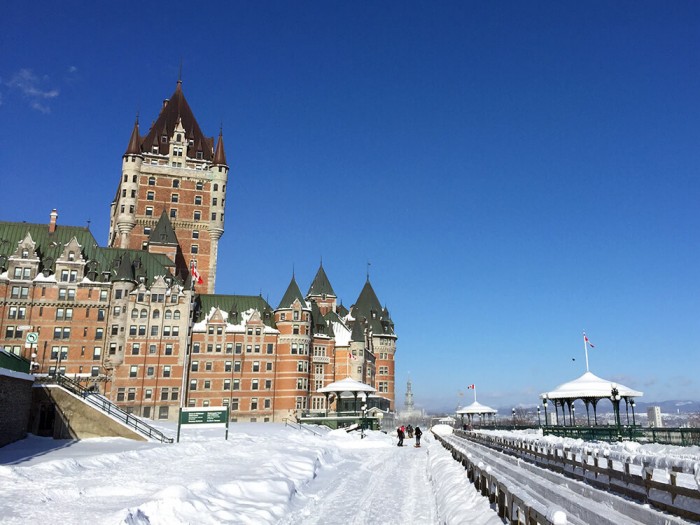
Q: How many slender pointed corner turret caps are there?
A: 2